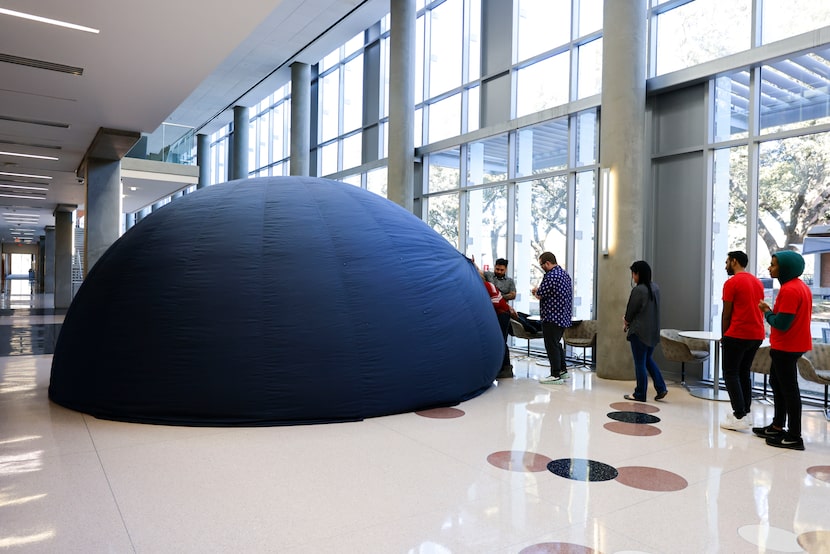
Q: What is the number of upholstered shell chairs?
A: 5